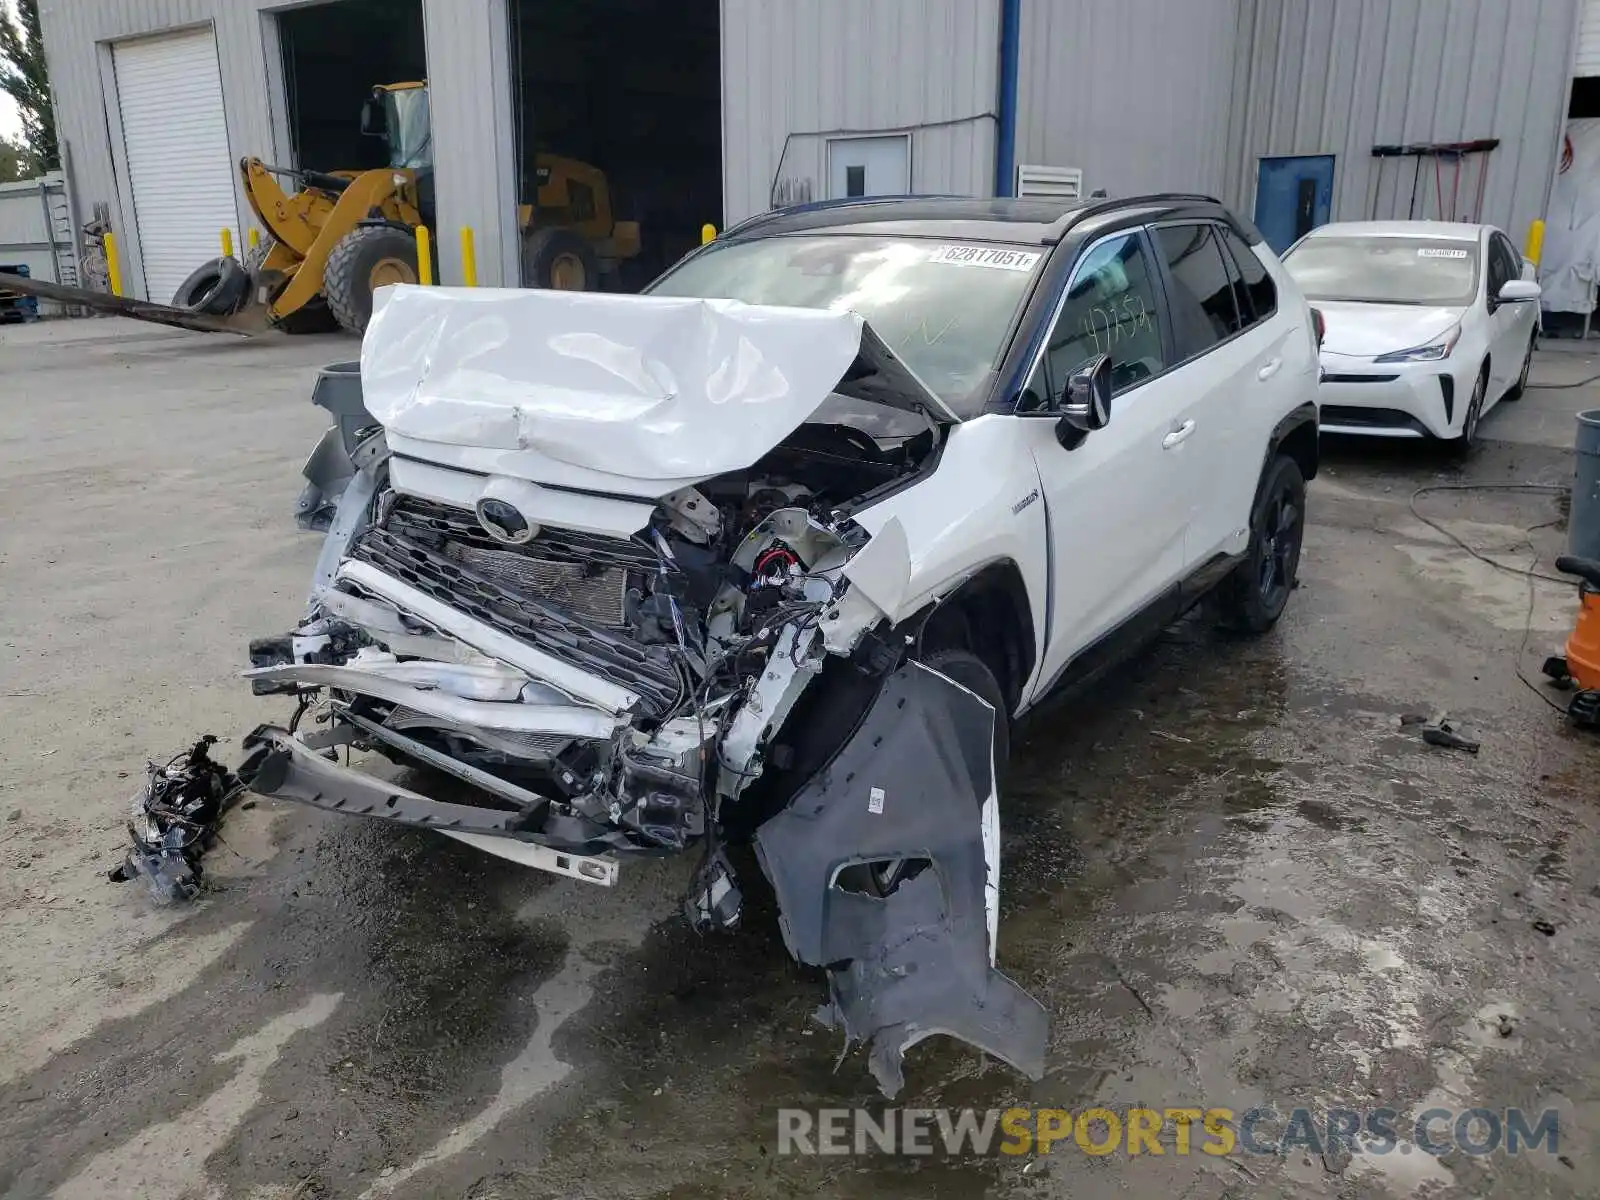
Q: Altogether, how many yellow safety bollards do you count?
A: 7